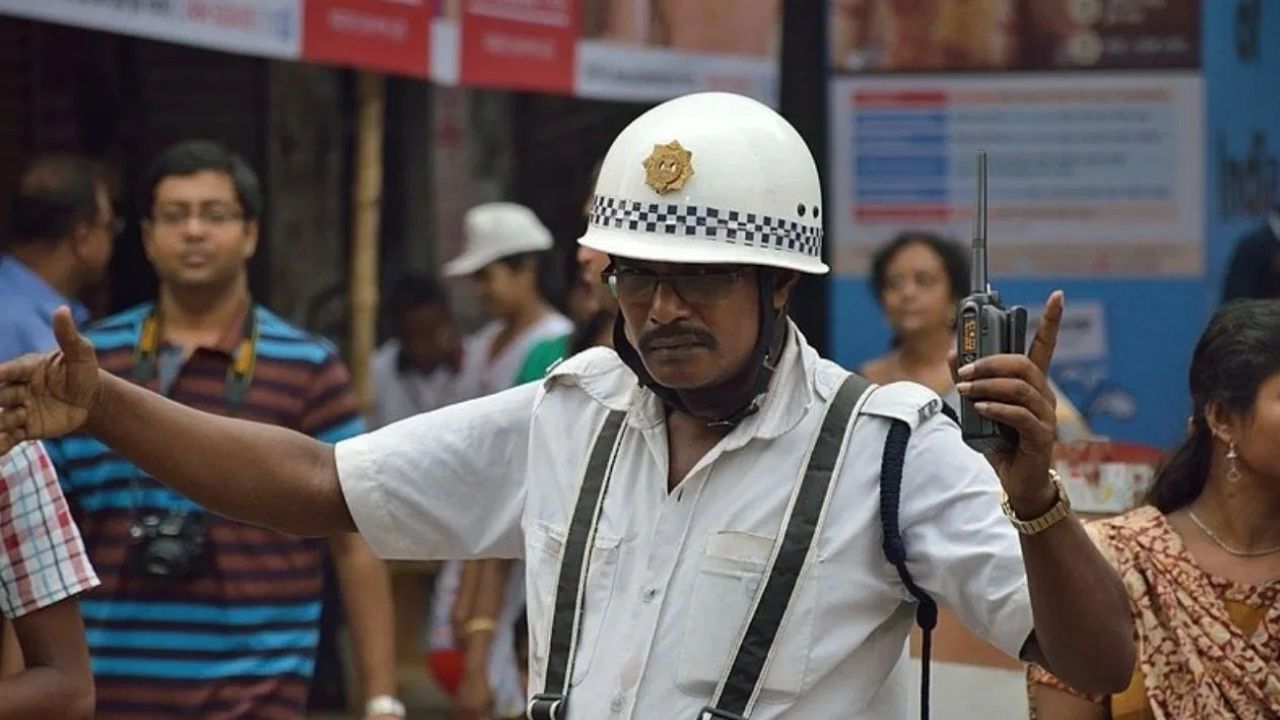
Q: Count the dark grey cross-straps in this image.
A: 2